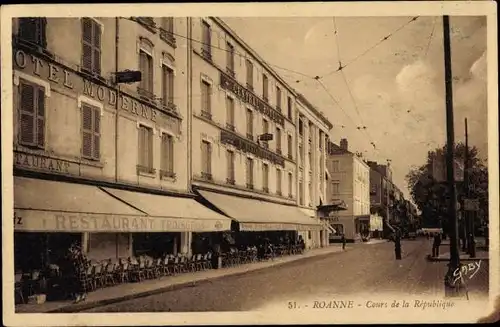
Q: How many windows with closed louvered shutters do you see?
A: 3